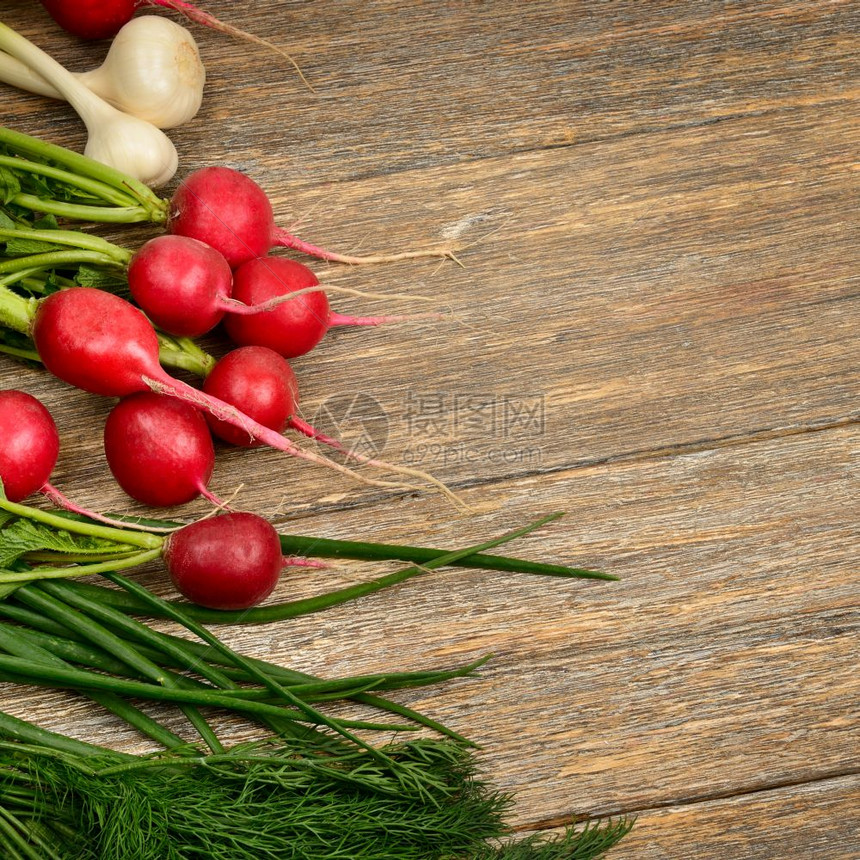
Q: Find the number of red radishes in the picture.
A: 9